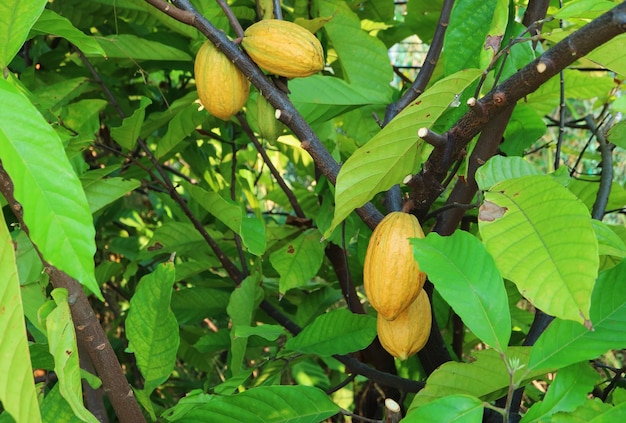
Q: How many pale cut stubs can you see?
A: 6